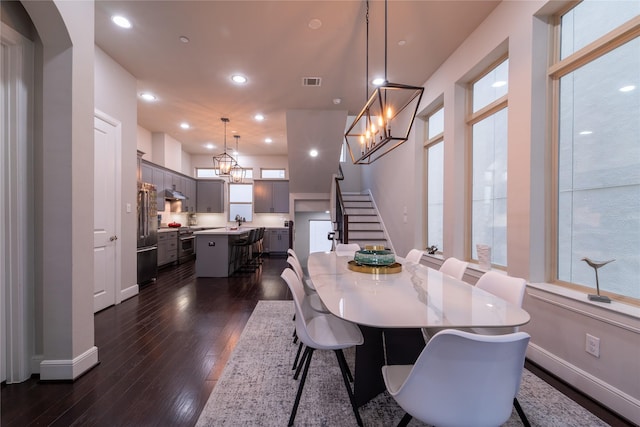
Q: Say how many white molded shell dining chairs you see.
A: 8